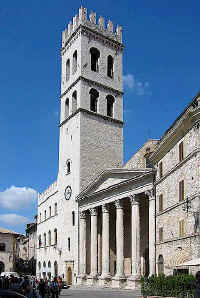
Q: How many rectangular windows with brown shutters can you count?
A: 6